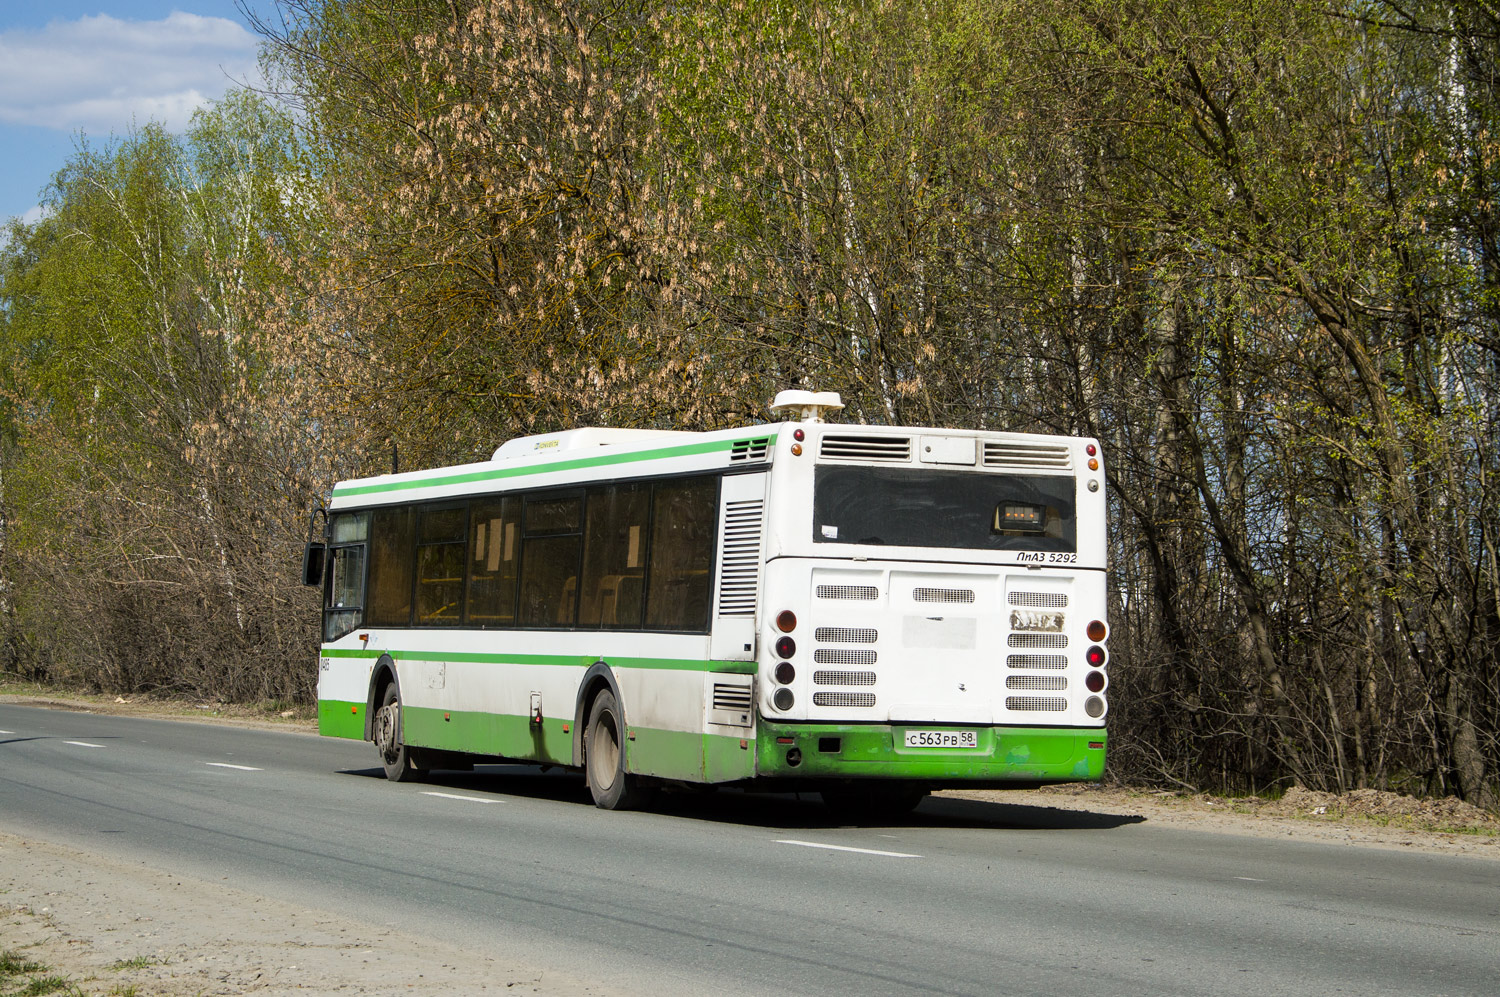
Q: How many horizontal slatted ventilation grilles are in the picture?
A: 5